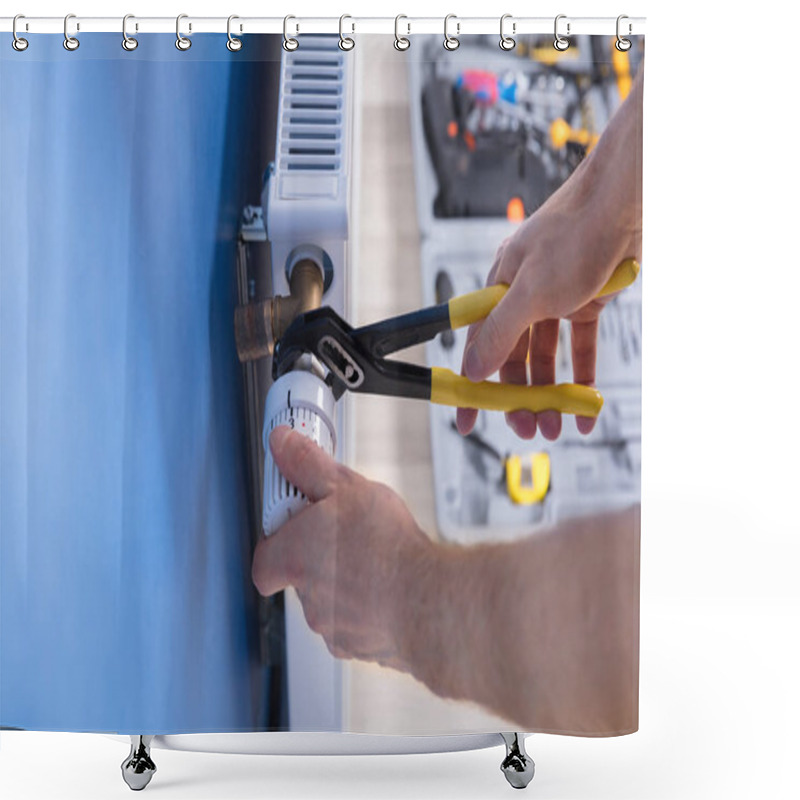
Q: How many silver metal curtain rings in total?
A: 12